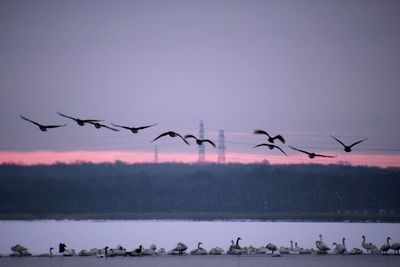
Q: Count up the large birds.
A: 10